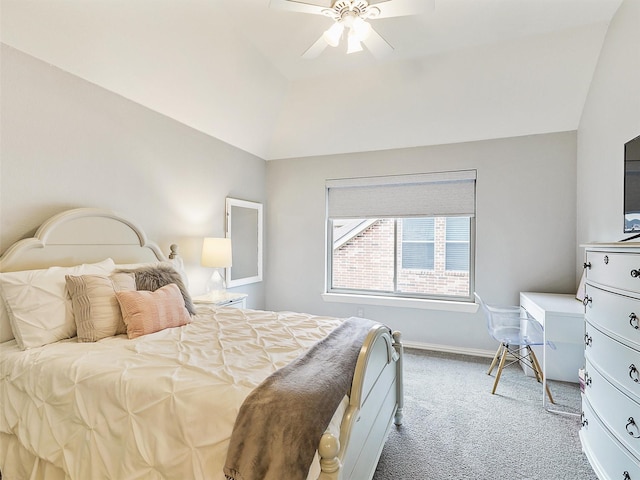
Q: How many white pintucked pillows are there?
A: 1